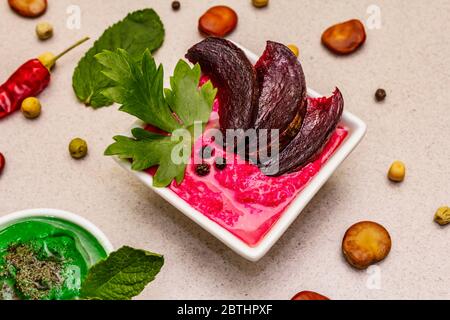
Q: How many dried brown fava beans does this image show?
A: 5